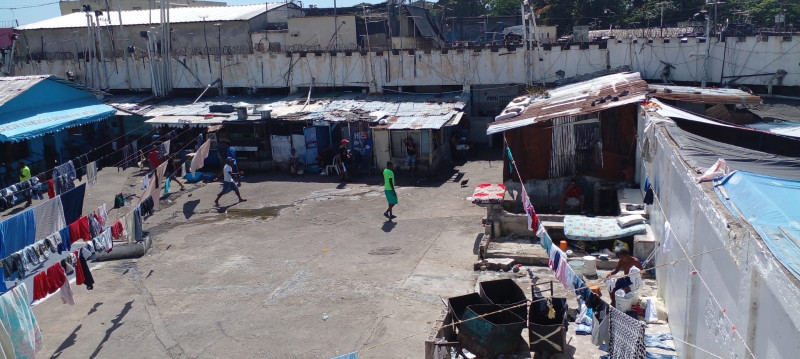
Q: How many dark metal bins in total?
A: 4